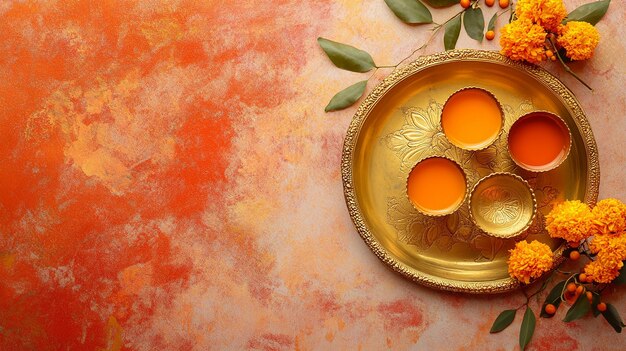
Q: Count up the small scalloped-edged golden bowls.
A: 4